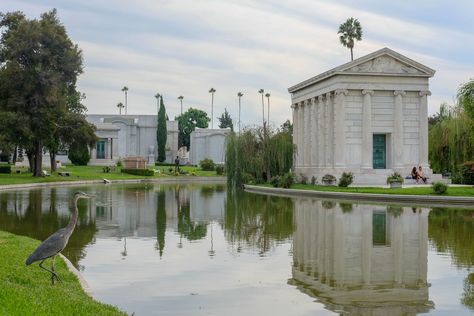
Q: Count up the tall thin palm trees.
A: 9